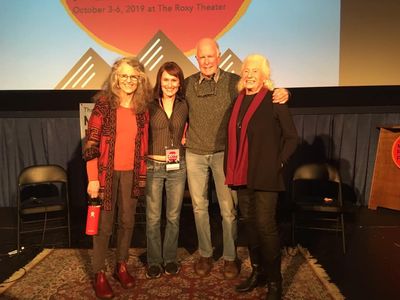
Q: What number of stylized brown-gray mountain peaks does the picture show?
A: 3